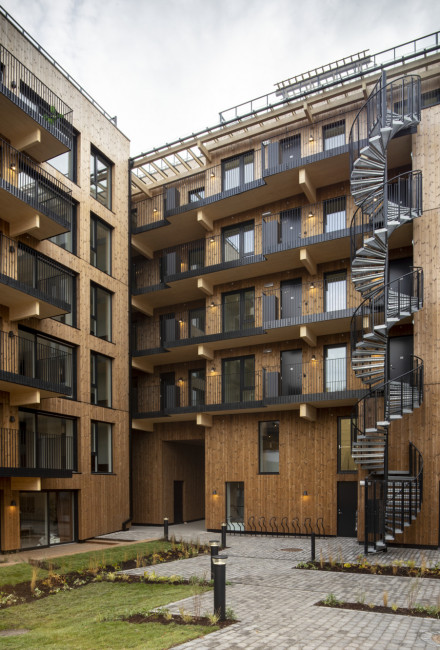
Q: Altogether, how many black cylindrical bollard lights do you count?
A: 5